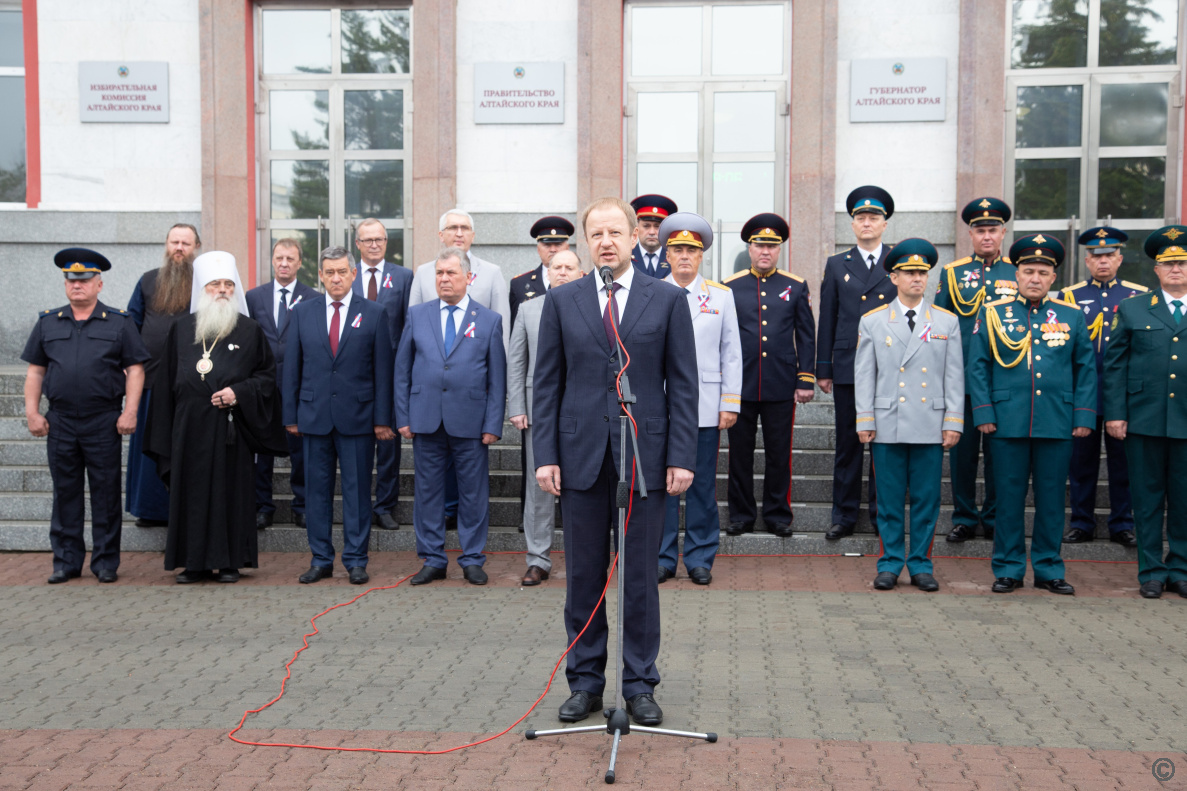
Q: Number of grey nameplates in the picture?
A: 3